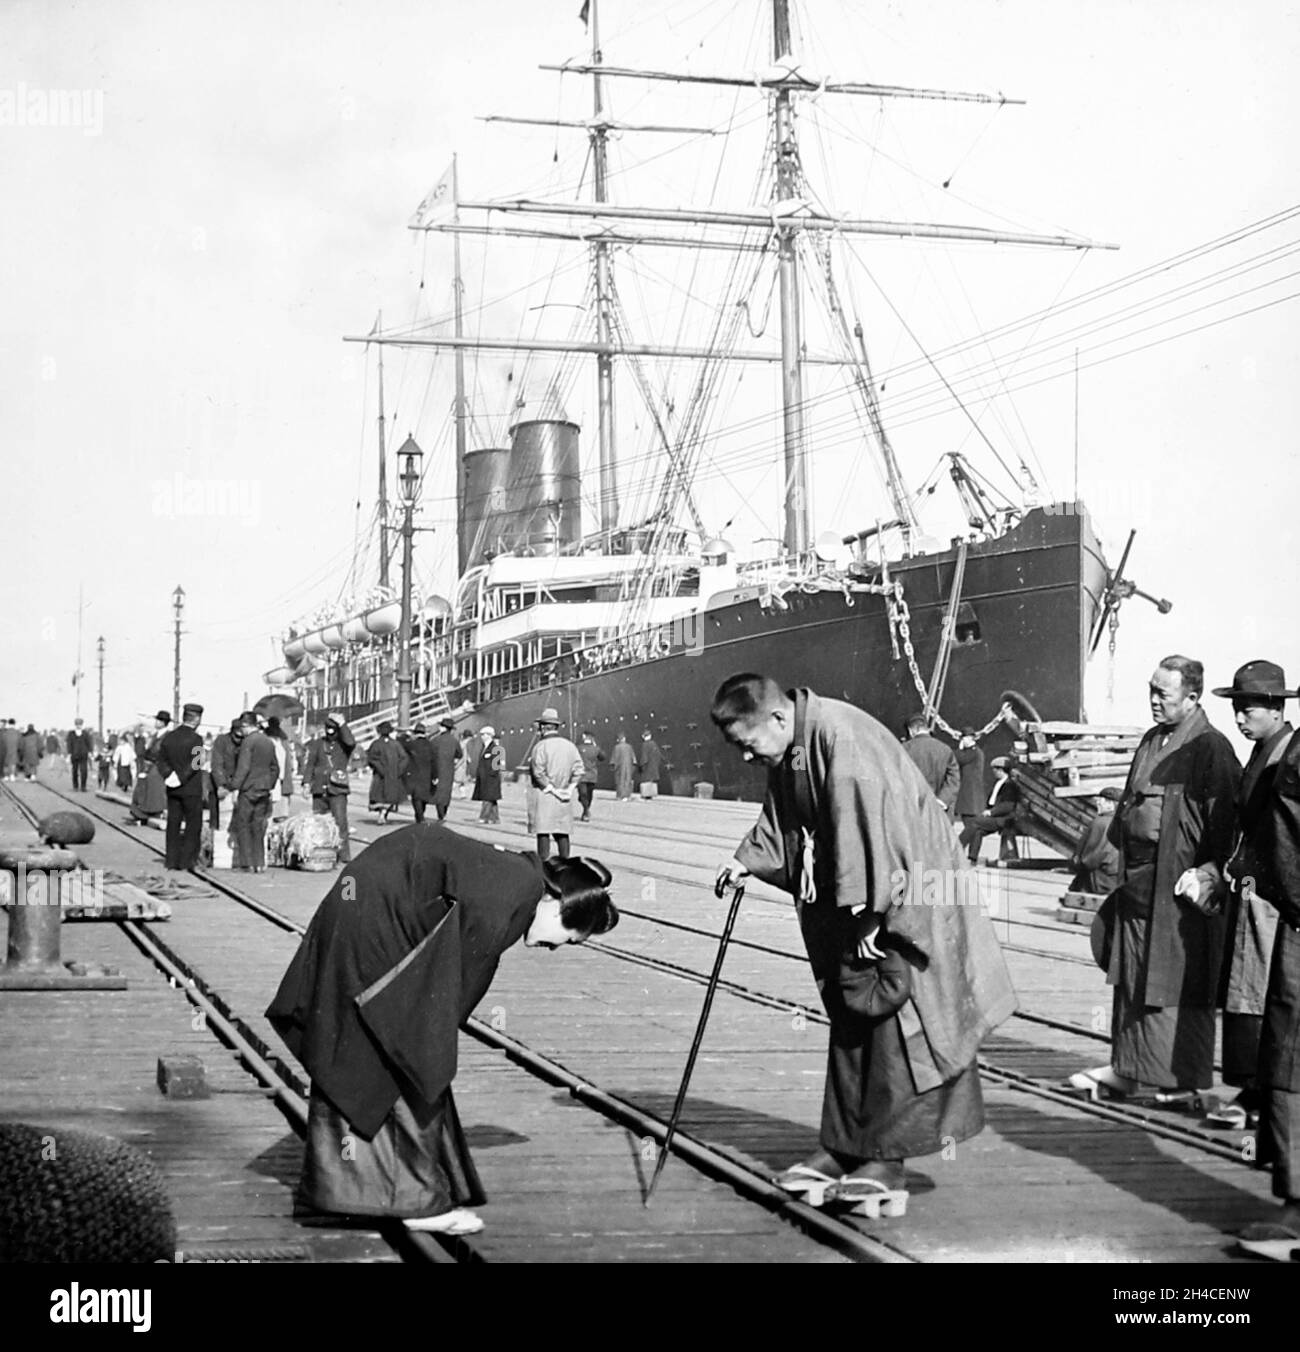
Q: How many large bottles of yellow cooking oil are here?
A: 0